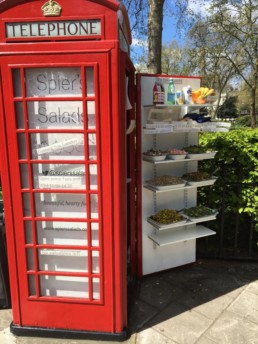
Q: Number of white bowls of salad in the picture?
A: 7